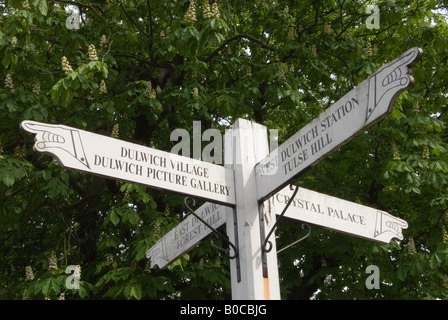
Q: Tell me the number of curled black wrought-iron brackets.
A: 4